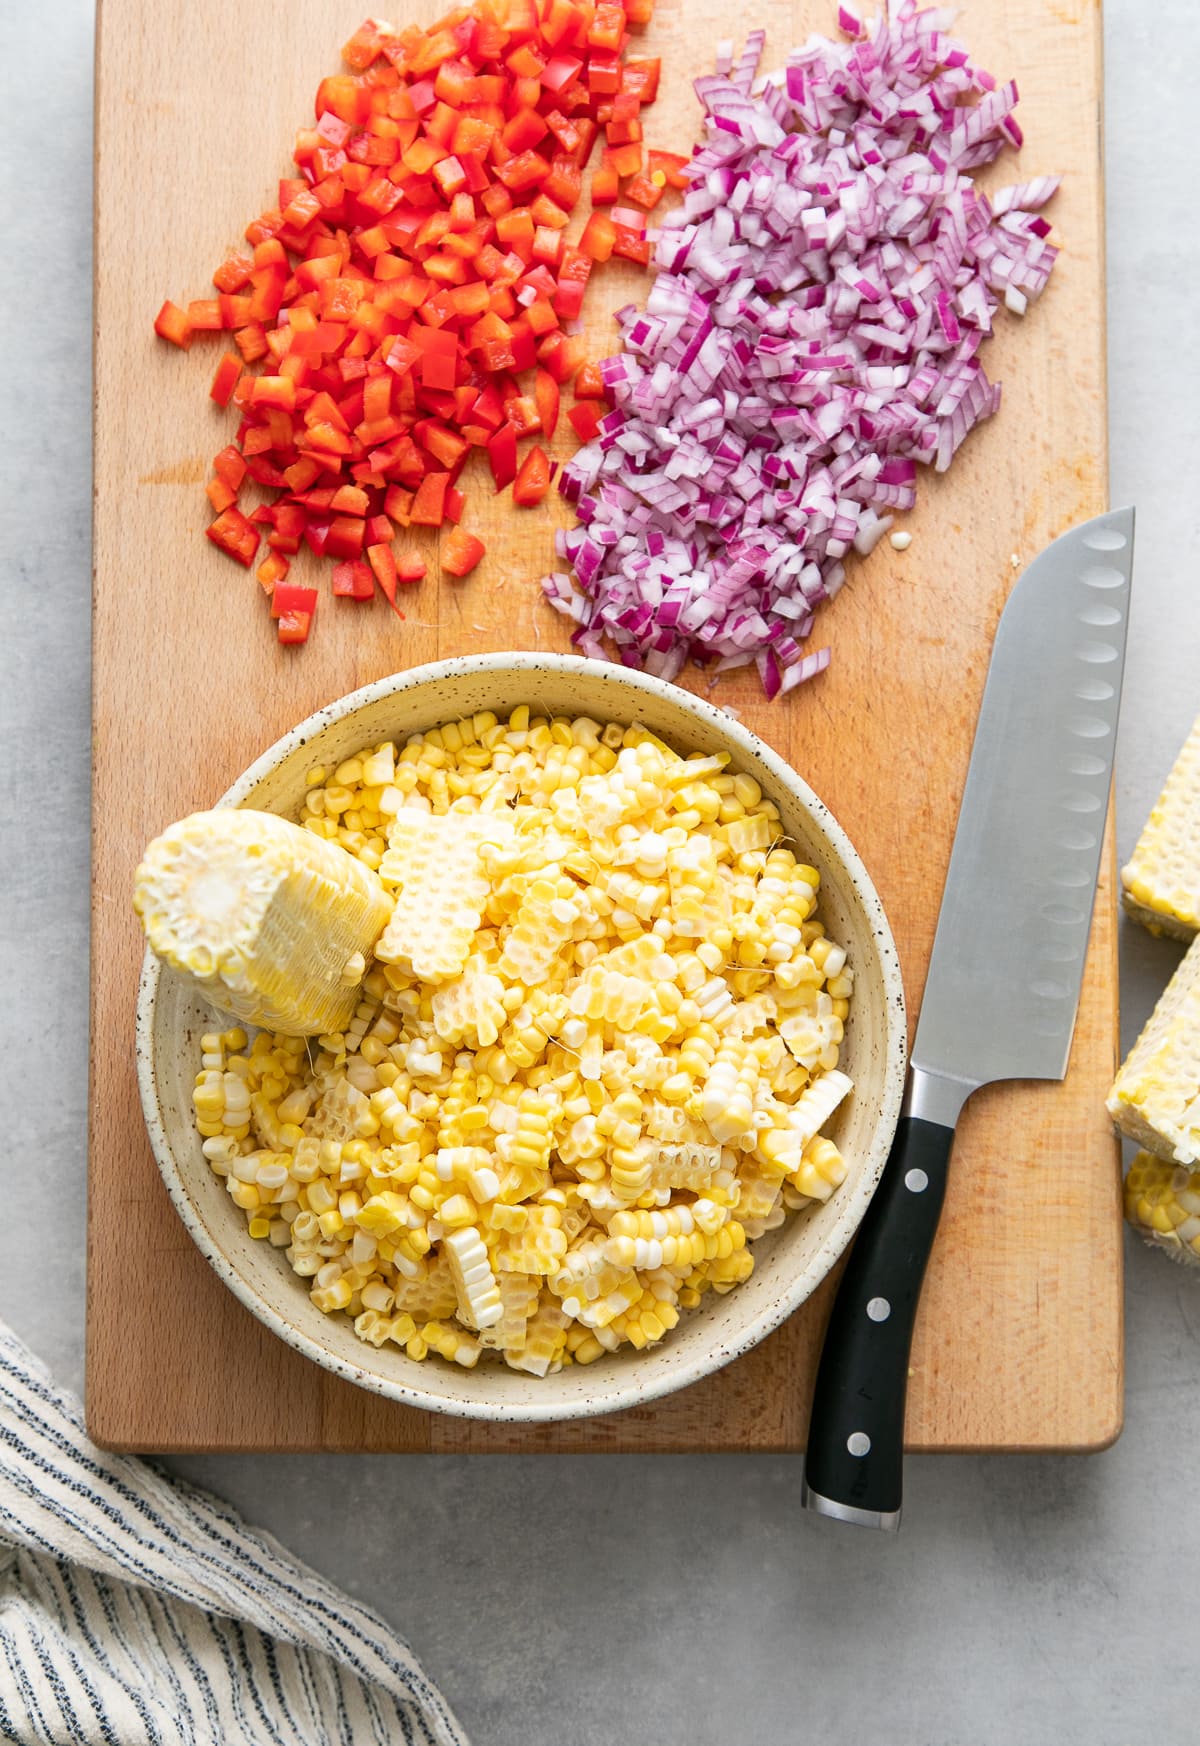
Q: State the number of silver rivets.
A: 3